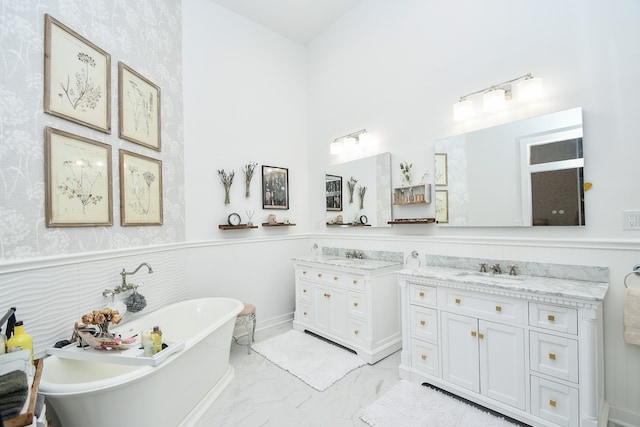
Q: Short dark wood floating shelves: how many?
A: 3